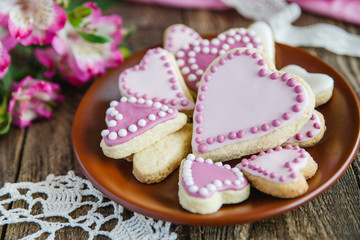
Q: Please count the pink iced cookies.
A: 8